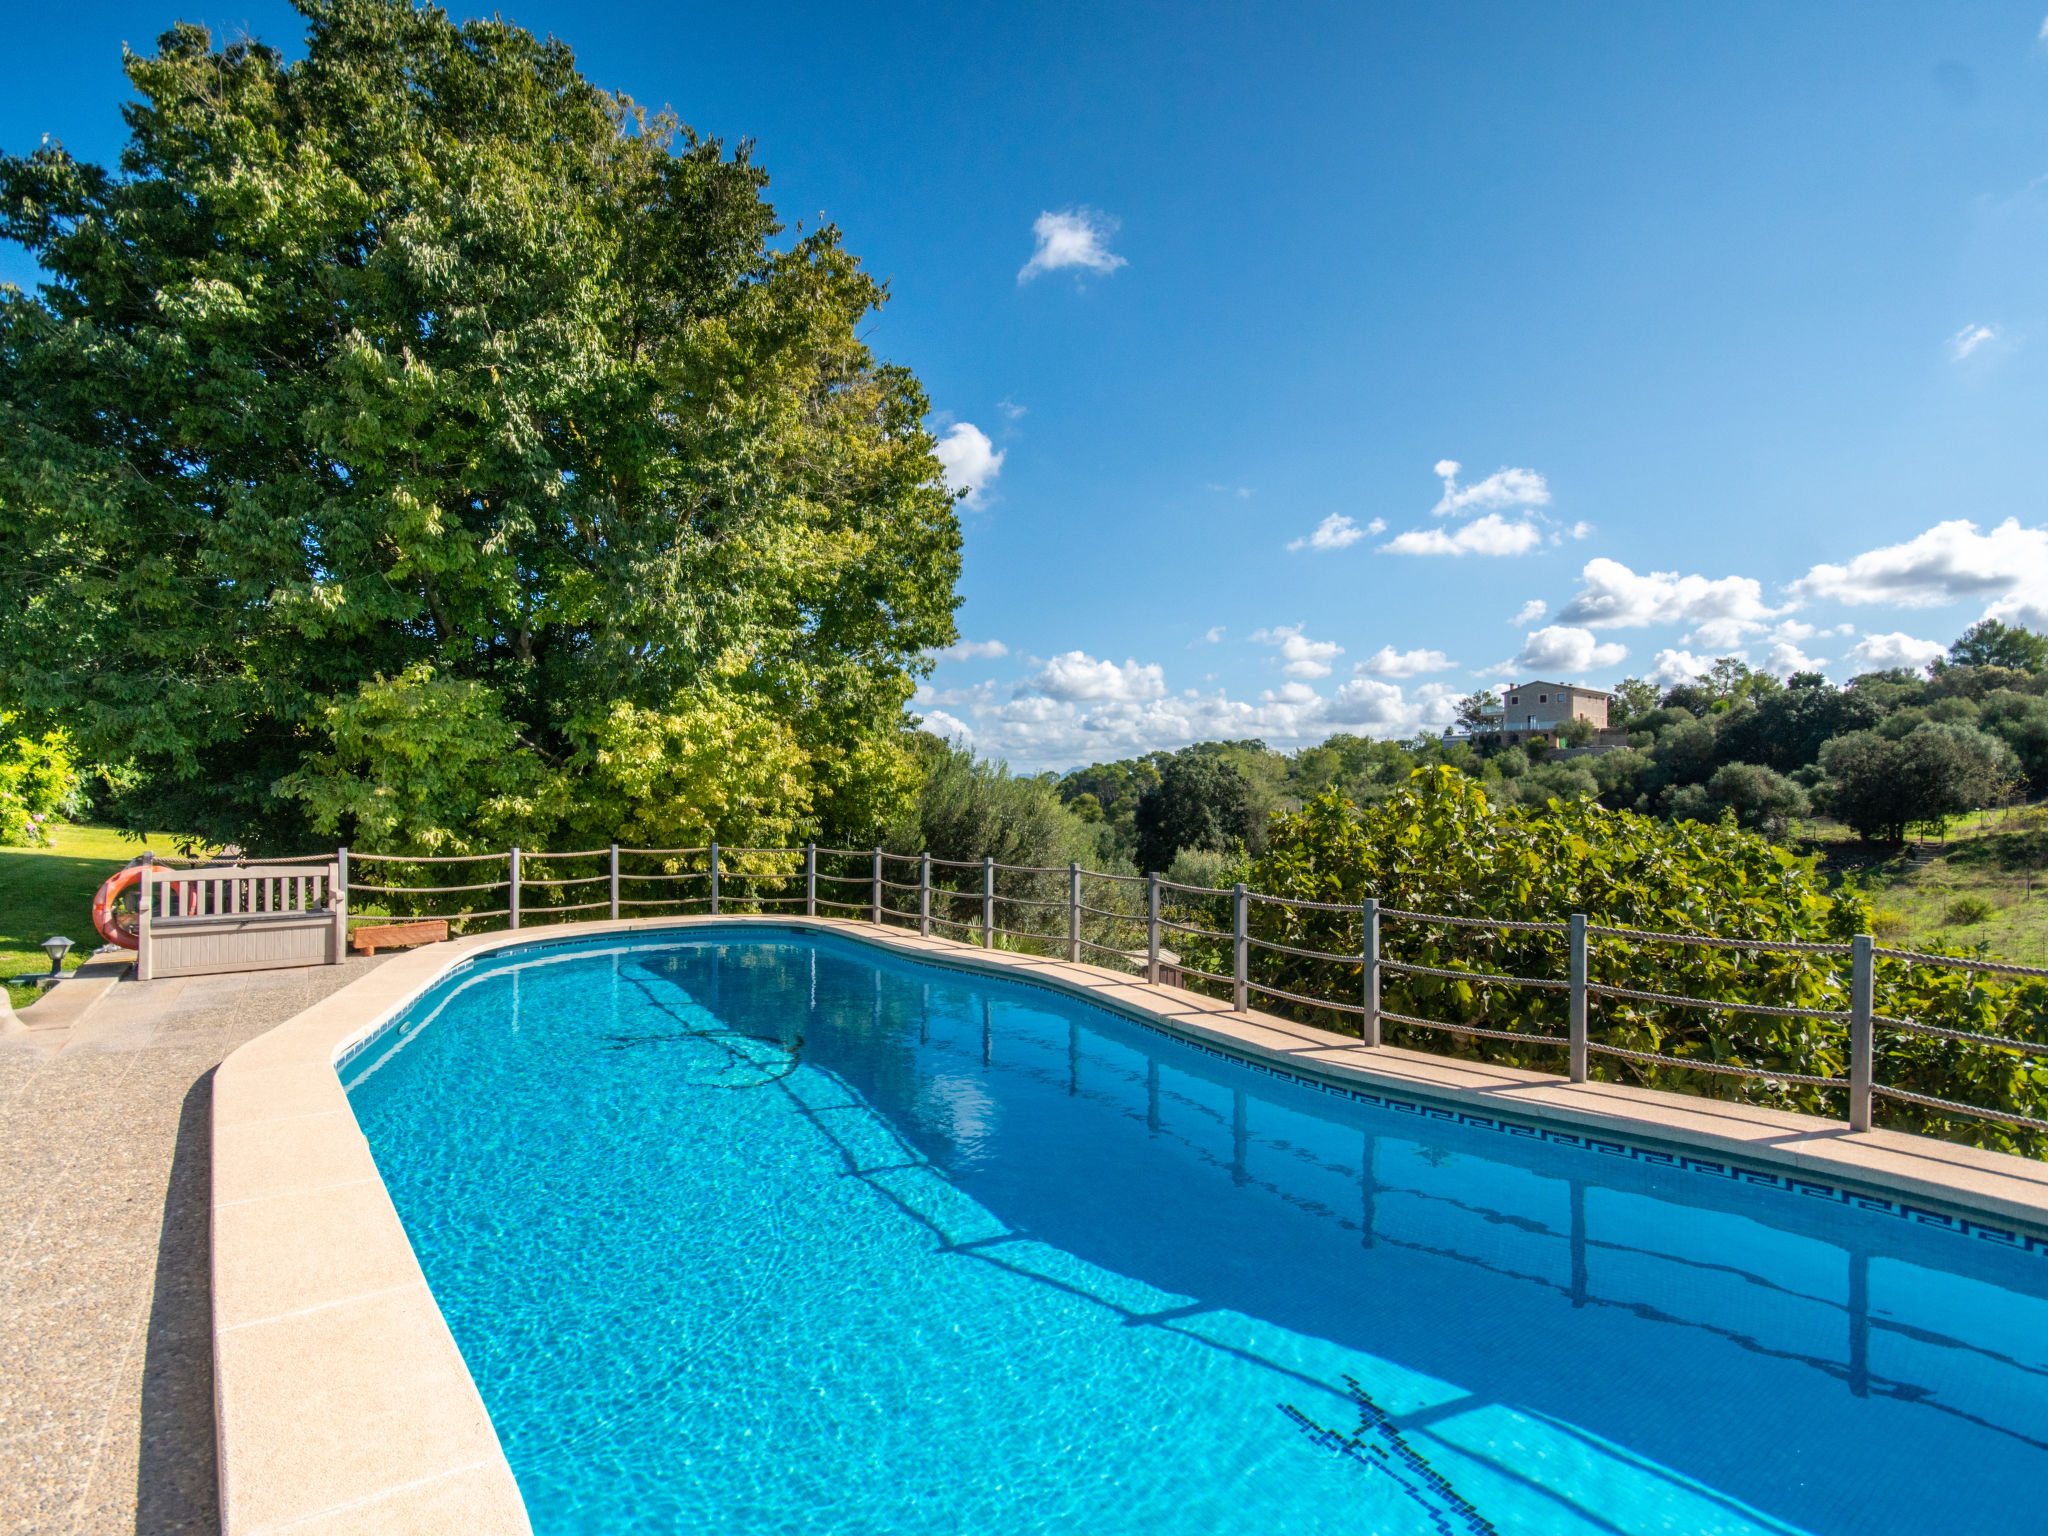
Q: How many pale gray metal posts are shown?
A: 15